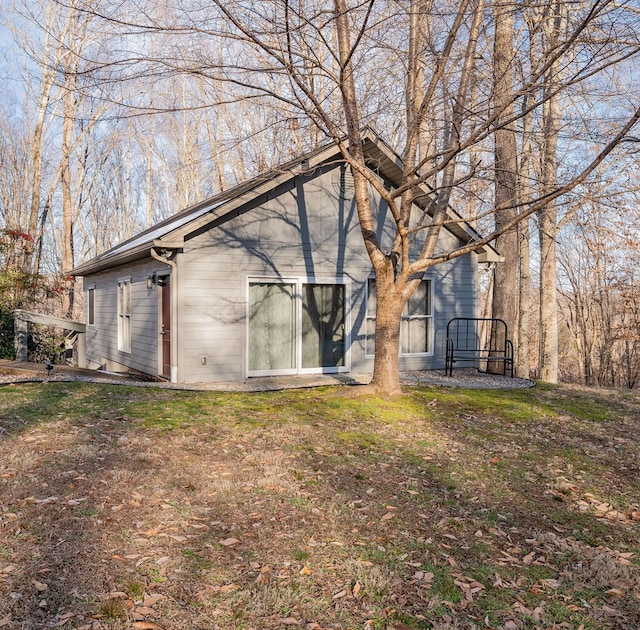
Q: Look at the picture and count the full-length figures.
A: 0